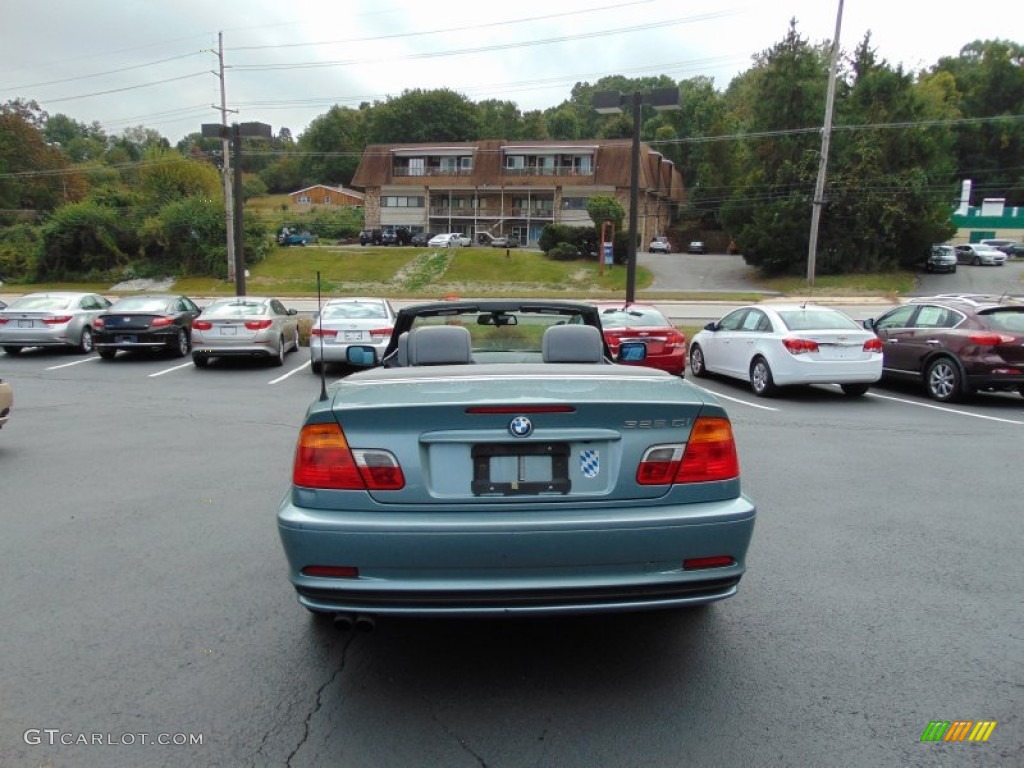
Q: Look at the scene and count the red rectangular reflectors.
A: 2